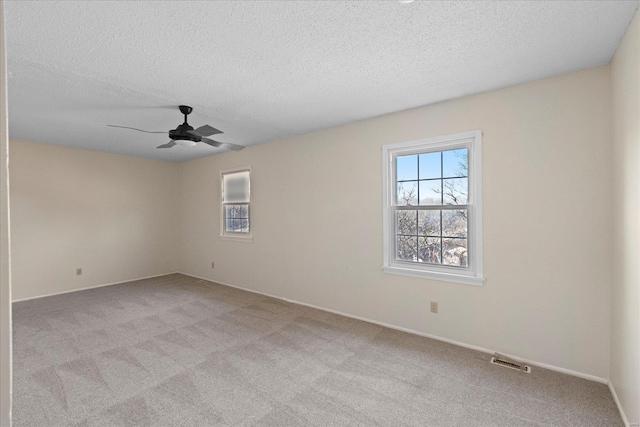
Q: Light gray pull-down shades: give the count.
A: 1